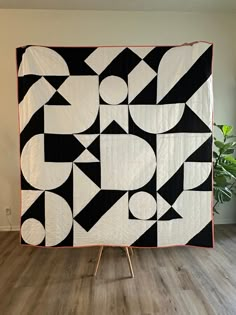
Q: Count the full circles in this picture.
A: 3